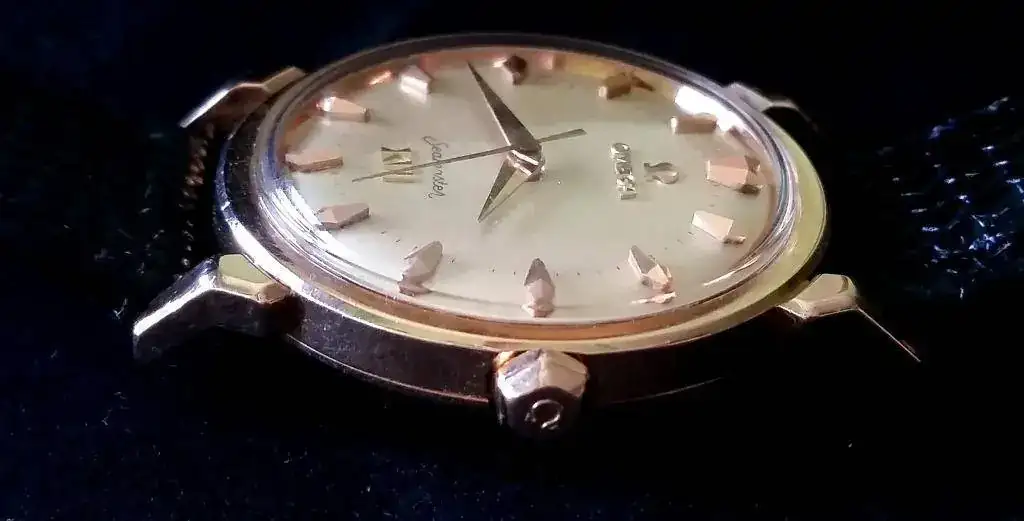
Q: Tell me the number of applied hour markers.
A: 12